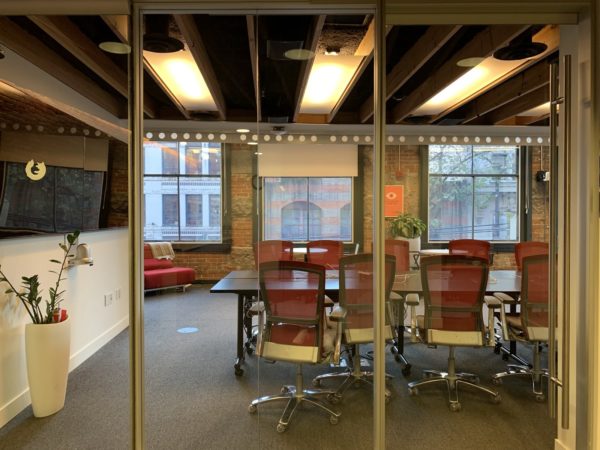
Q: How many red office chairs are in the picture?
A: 9